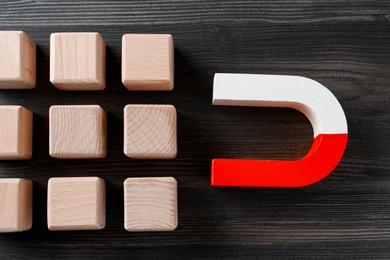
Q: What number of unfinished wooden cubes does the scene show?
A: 9